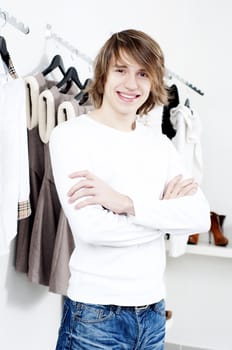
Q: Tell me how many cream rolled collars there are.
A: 3